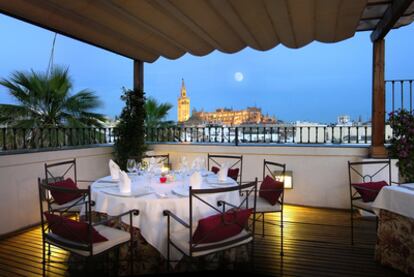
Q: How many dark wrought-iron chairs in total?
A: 7